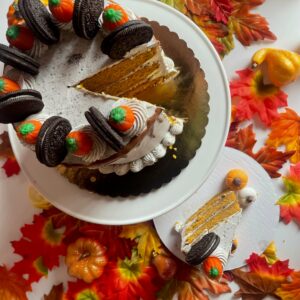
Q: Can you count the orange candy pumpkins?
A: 8